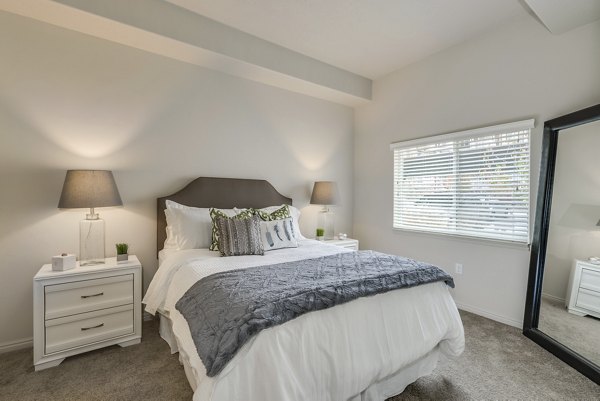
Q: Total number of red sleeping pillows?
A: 0